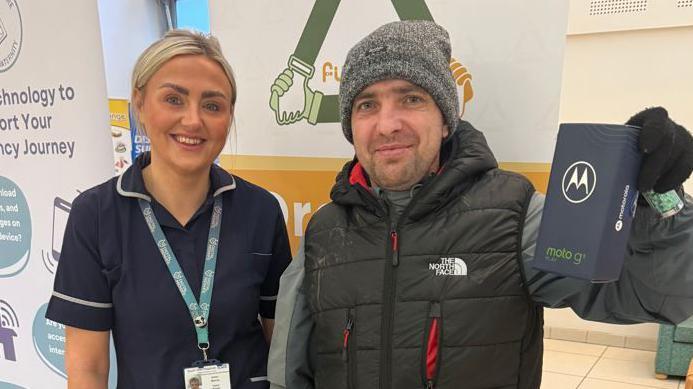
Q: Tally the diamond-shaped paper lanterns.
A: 0